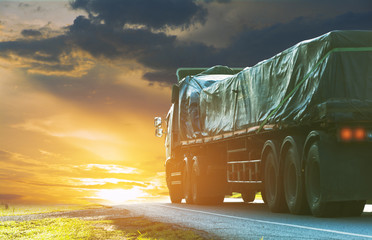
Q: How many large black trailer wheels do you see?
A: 3